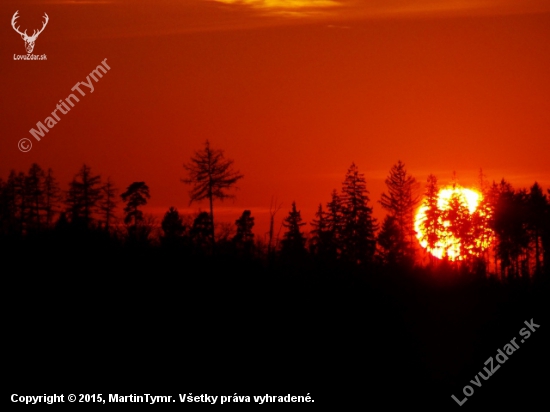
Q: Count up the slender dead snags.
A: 1